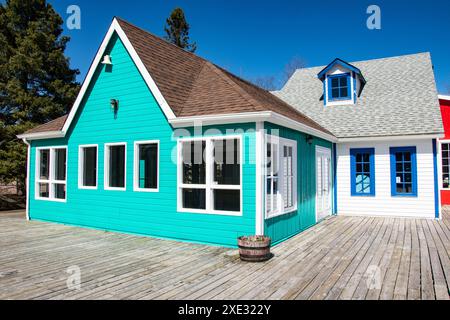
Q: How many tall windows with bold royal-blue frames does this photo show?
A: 2